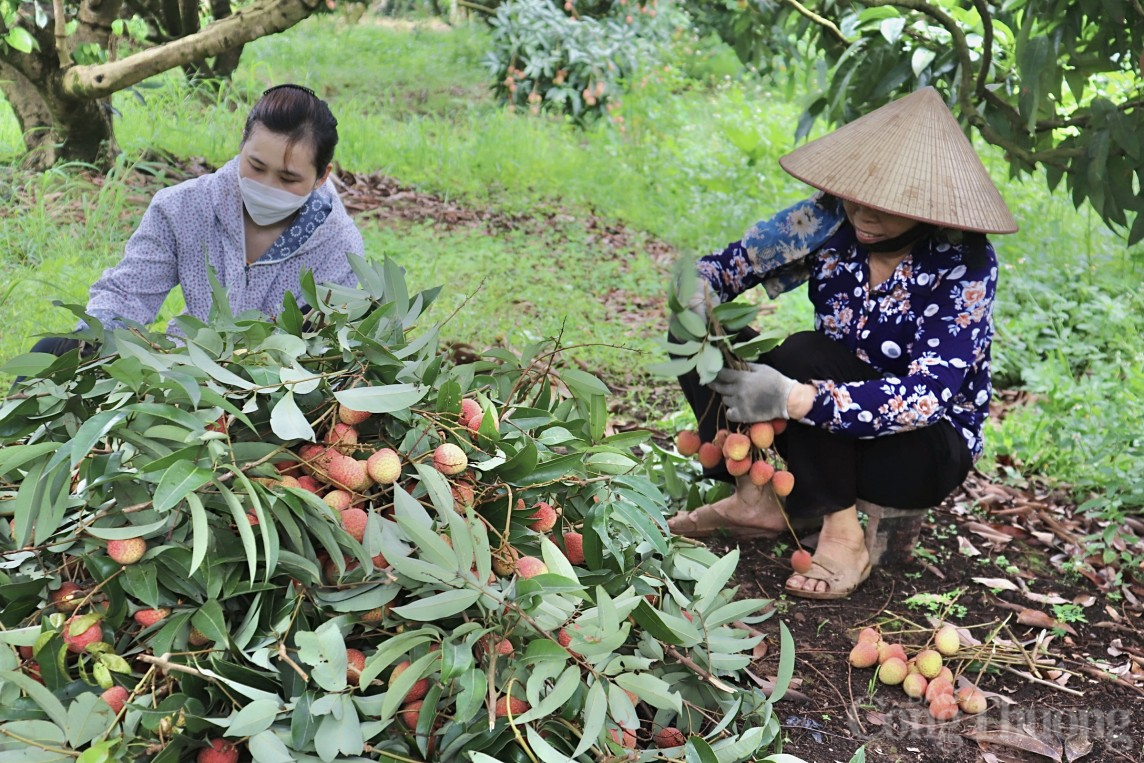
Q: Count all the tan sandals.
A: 2